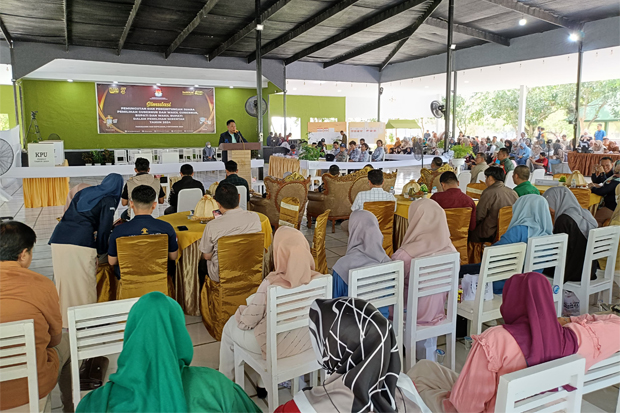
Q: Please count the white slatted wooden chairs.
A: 10